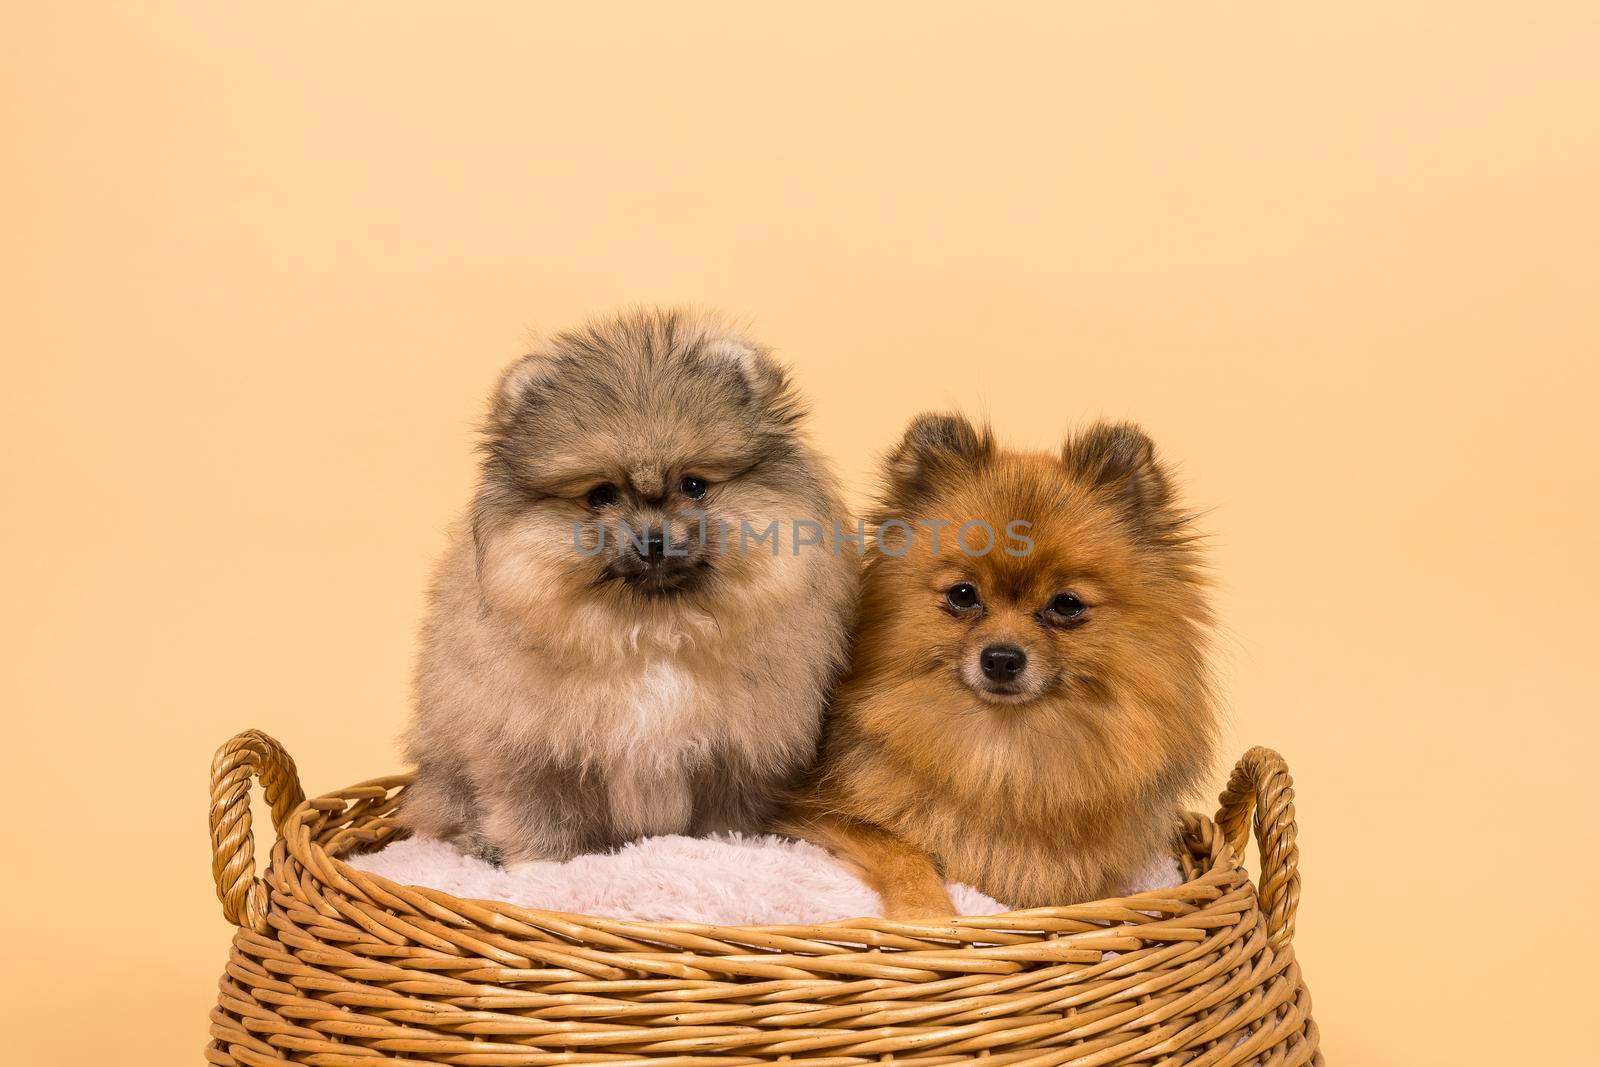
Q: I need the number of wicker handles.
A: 2